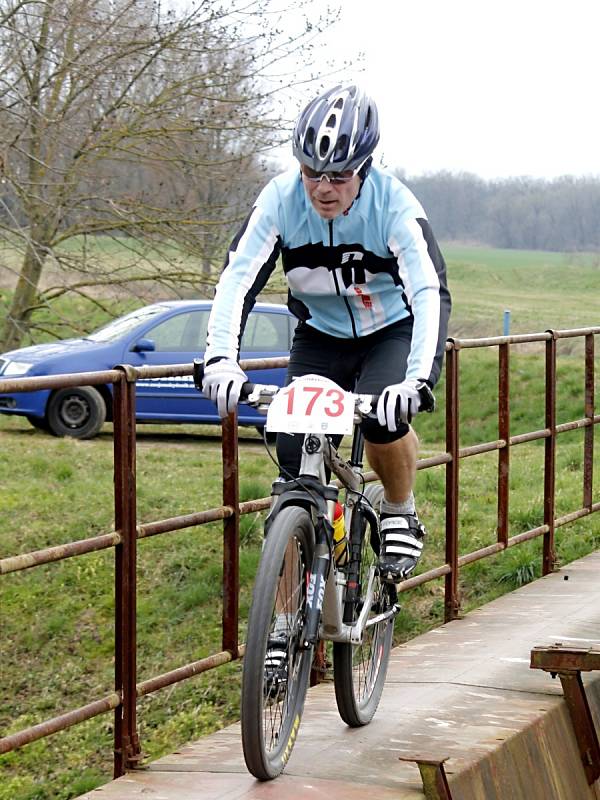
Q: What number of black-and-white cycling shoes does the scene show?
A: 2